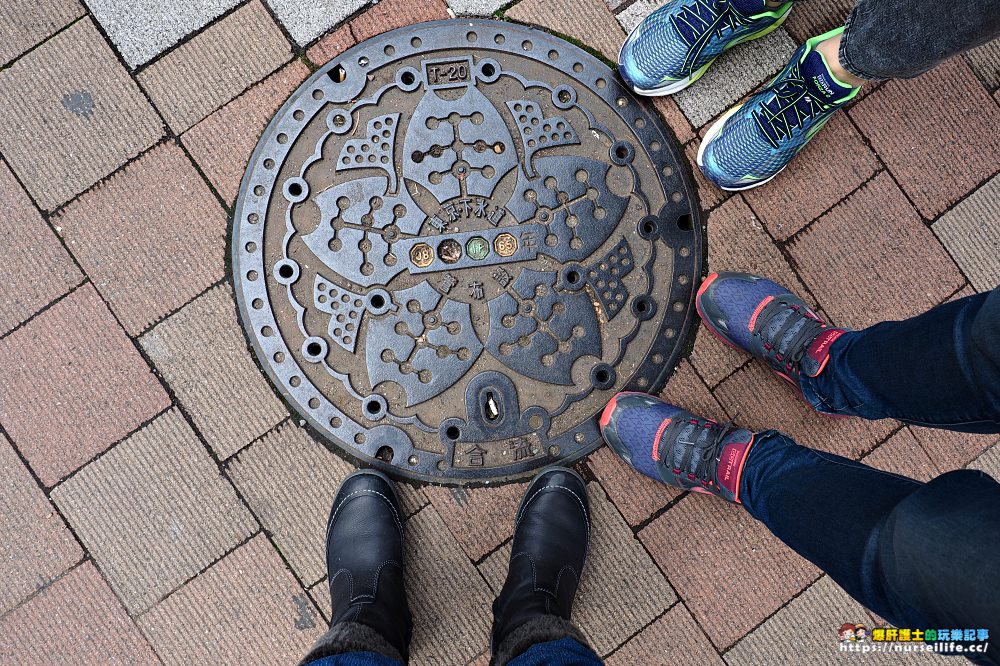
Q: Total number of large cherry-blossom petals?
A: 5